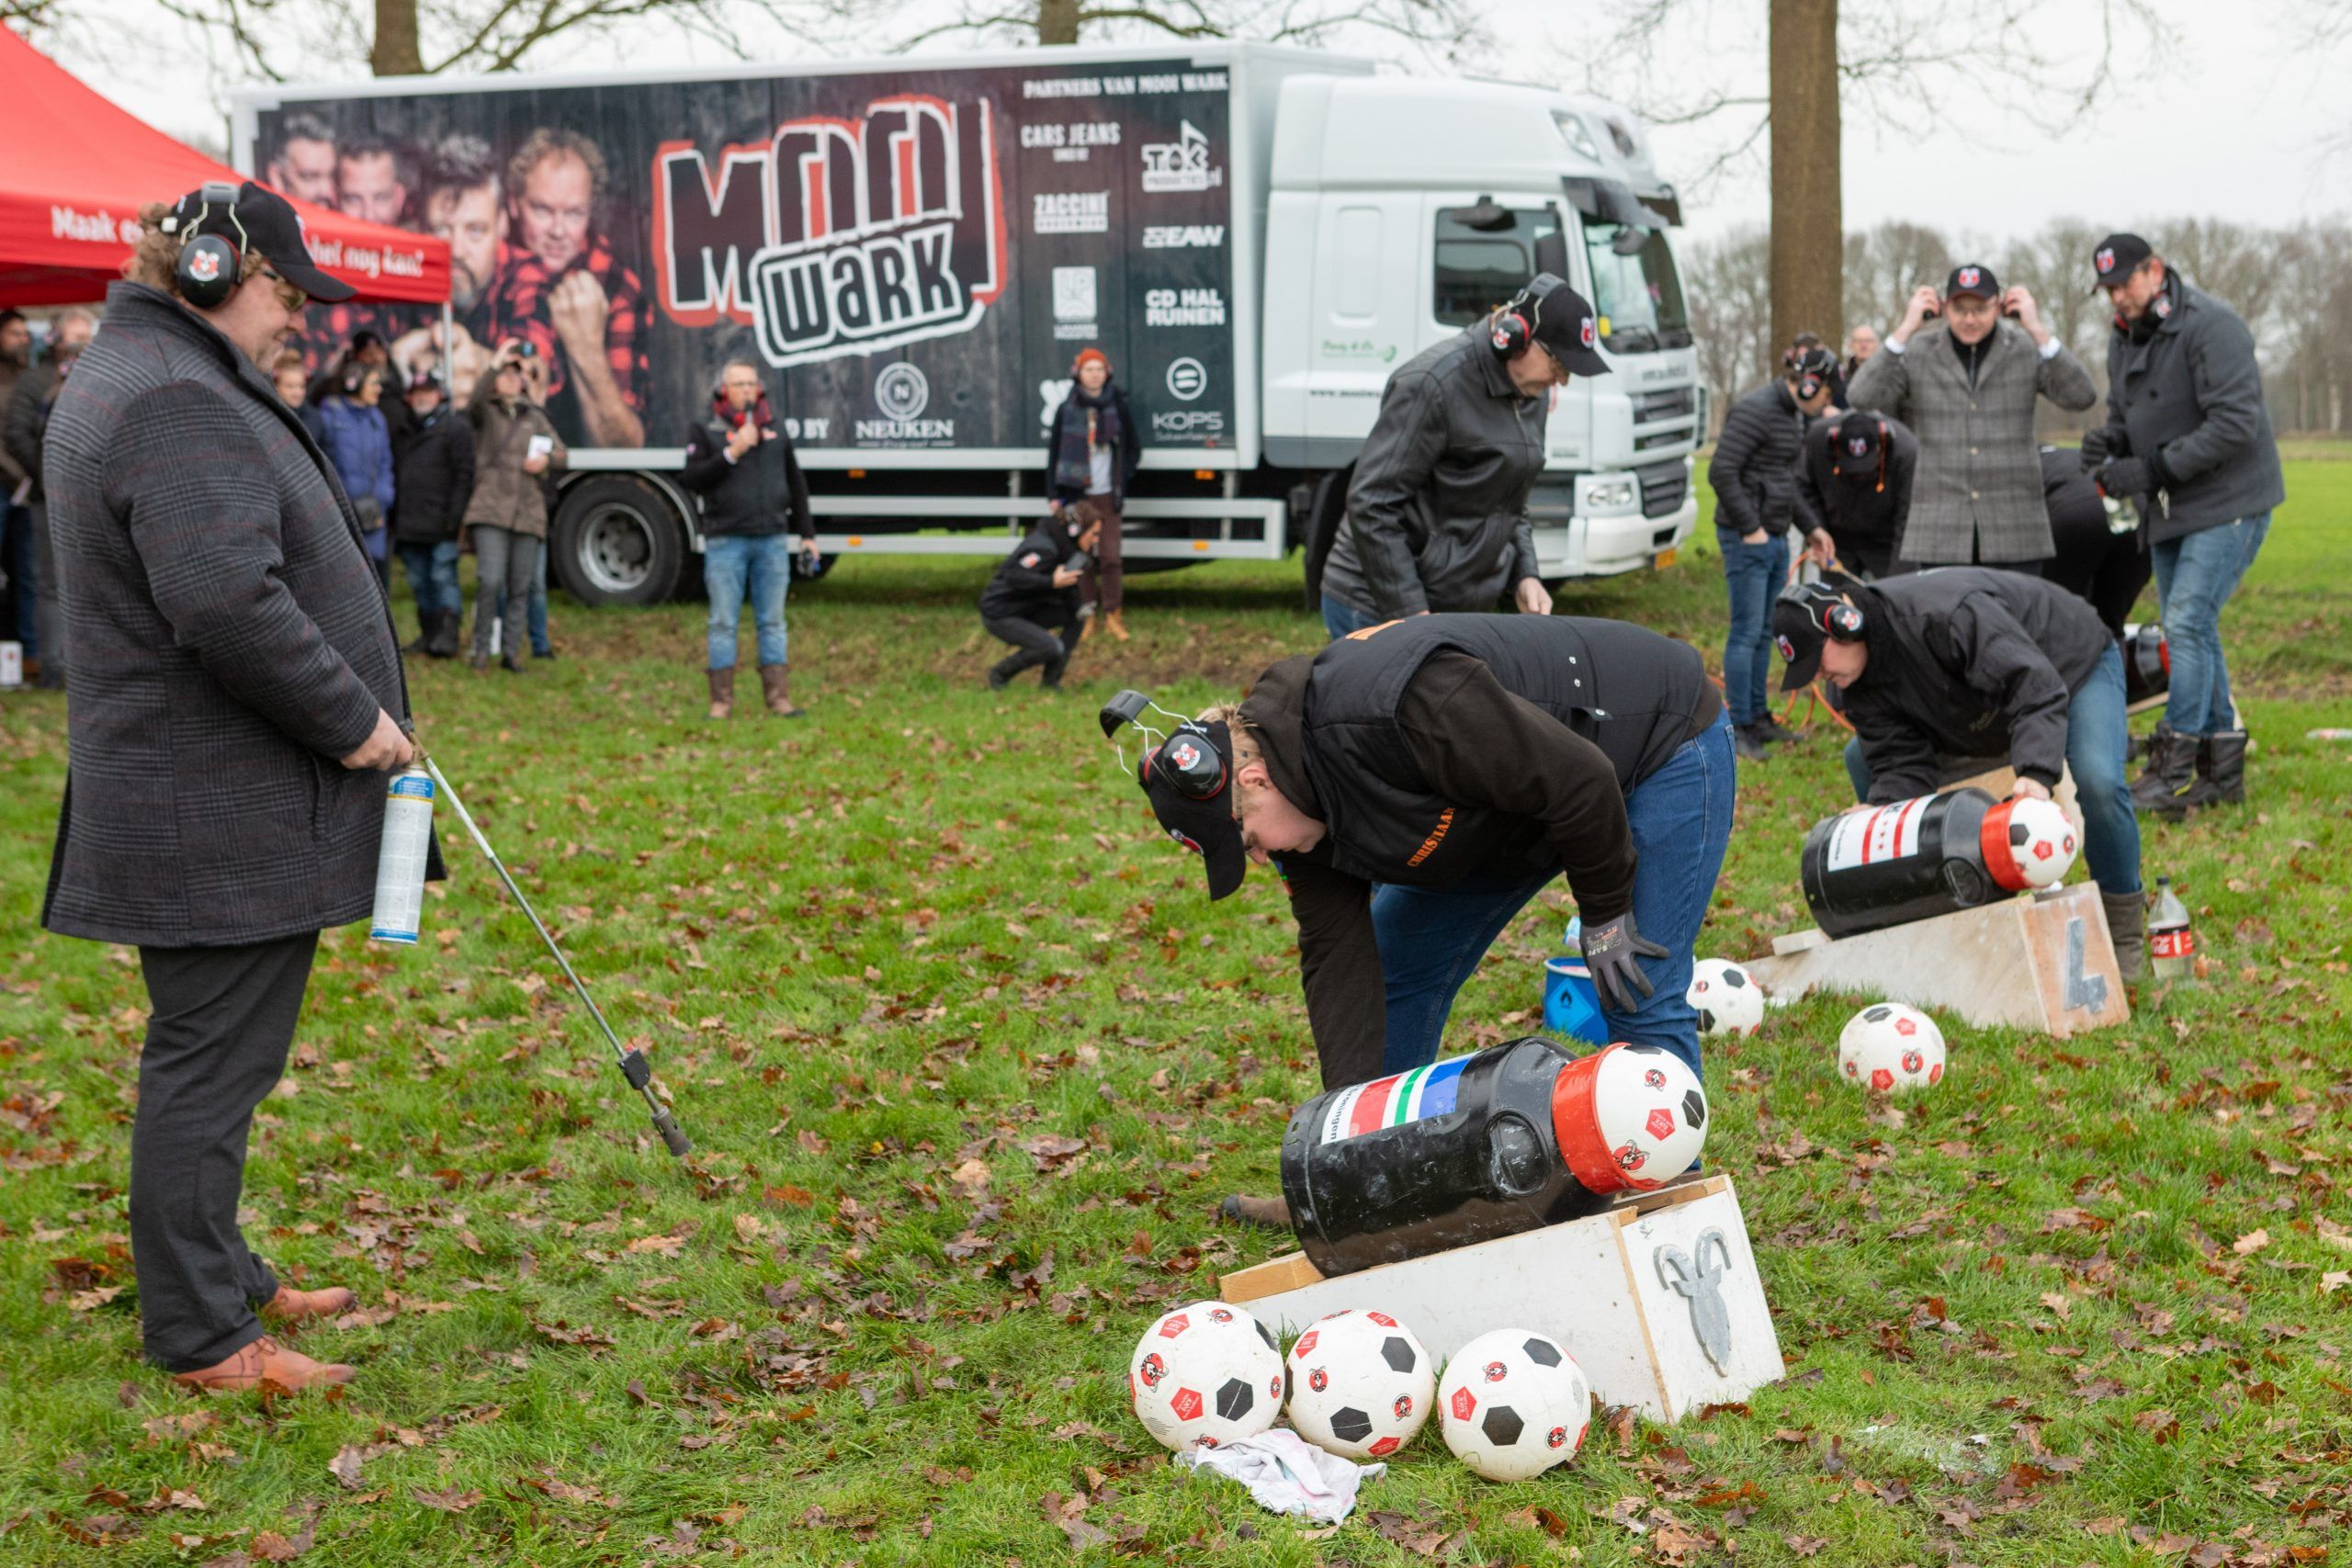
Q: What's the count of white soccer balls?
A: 7